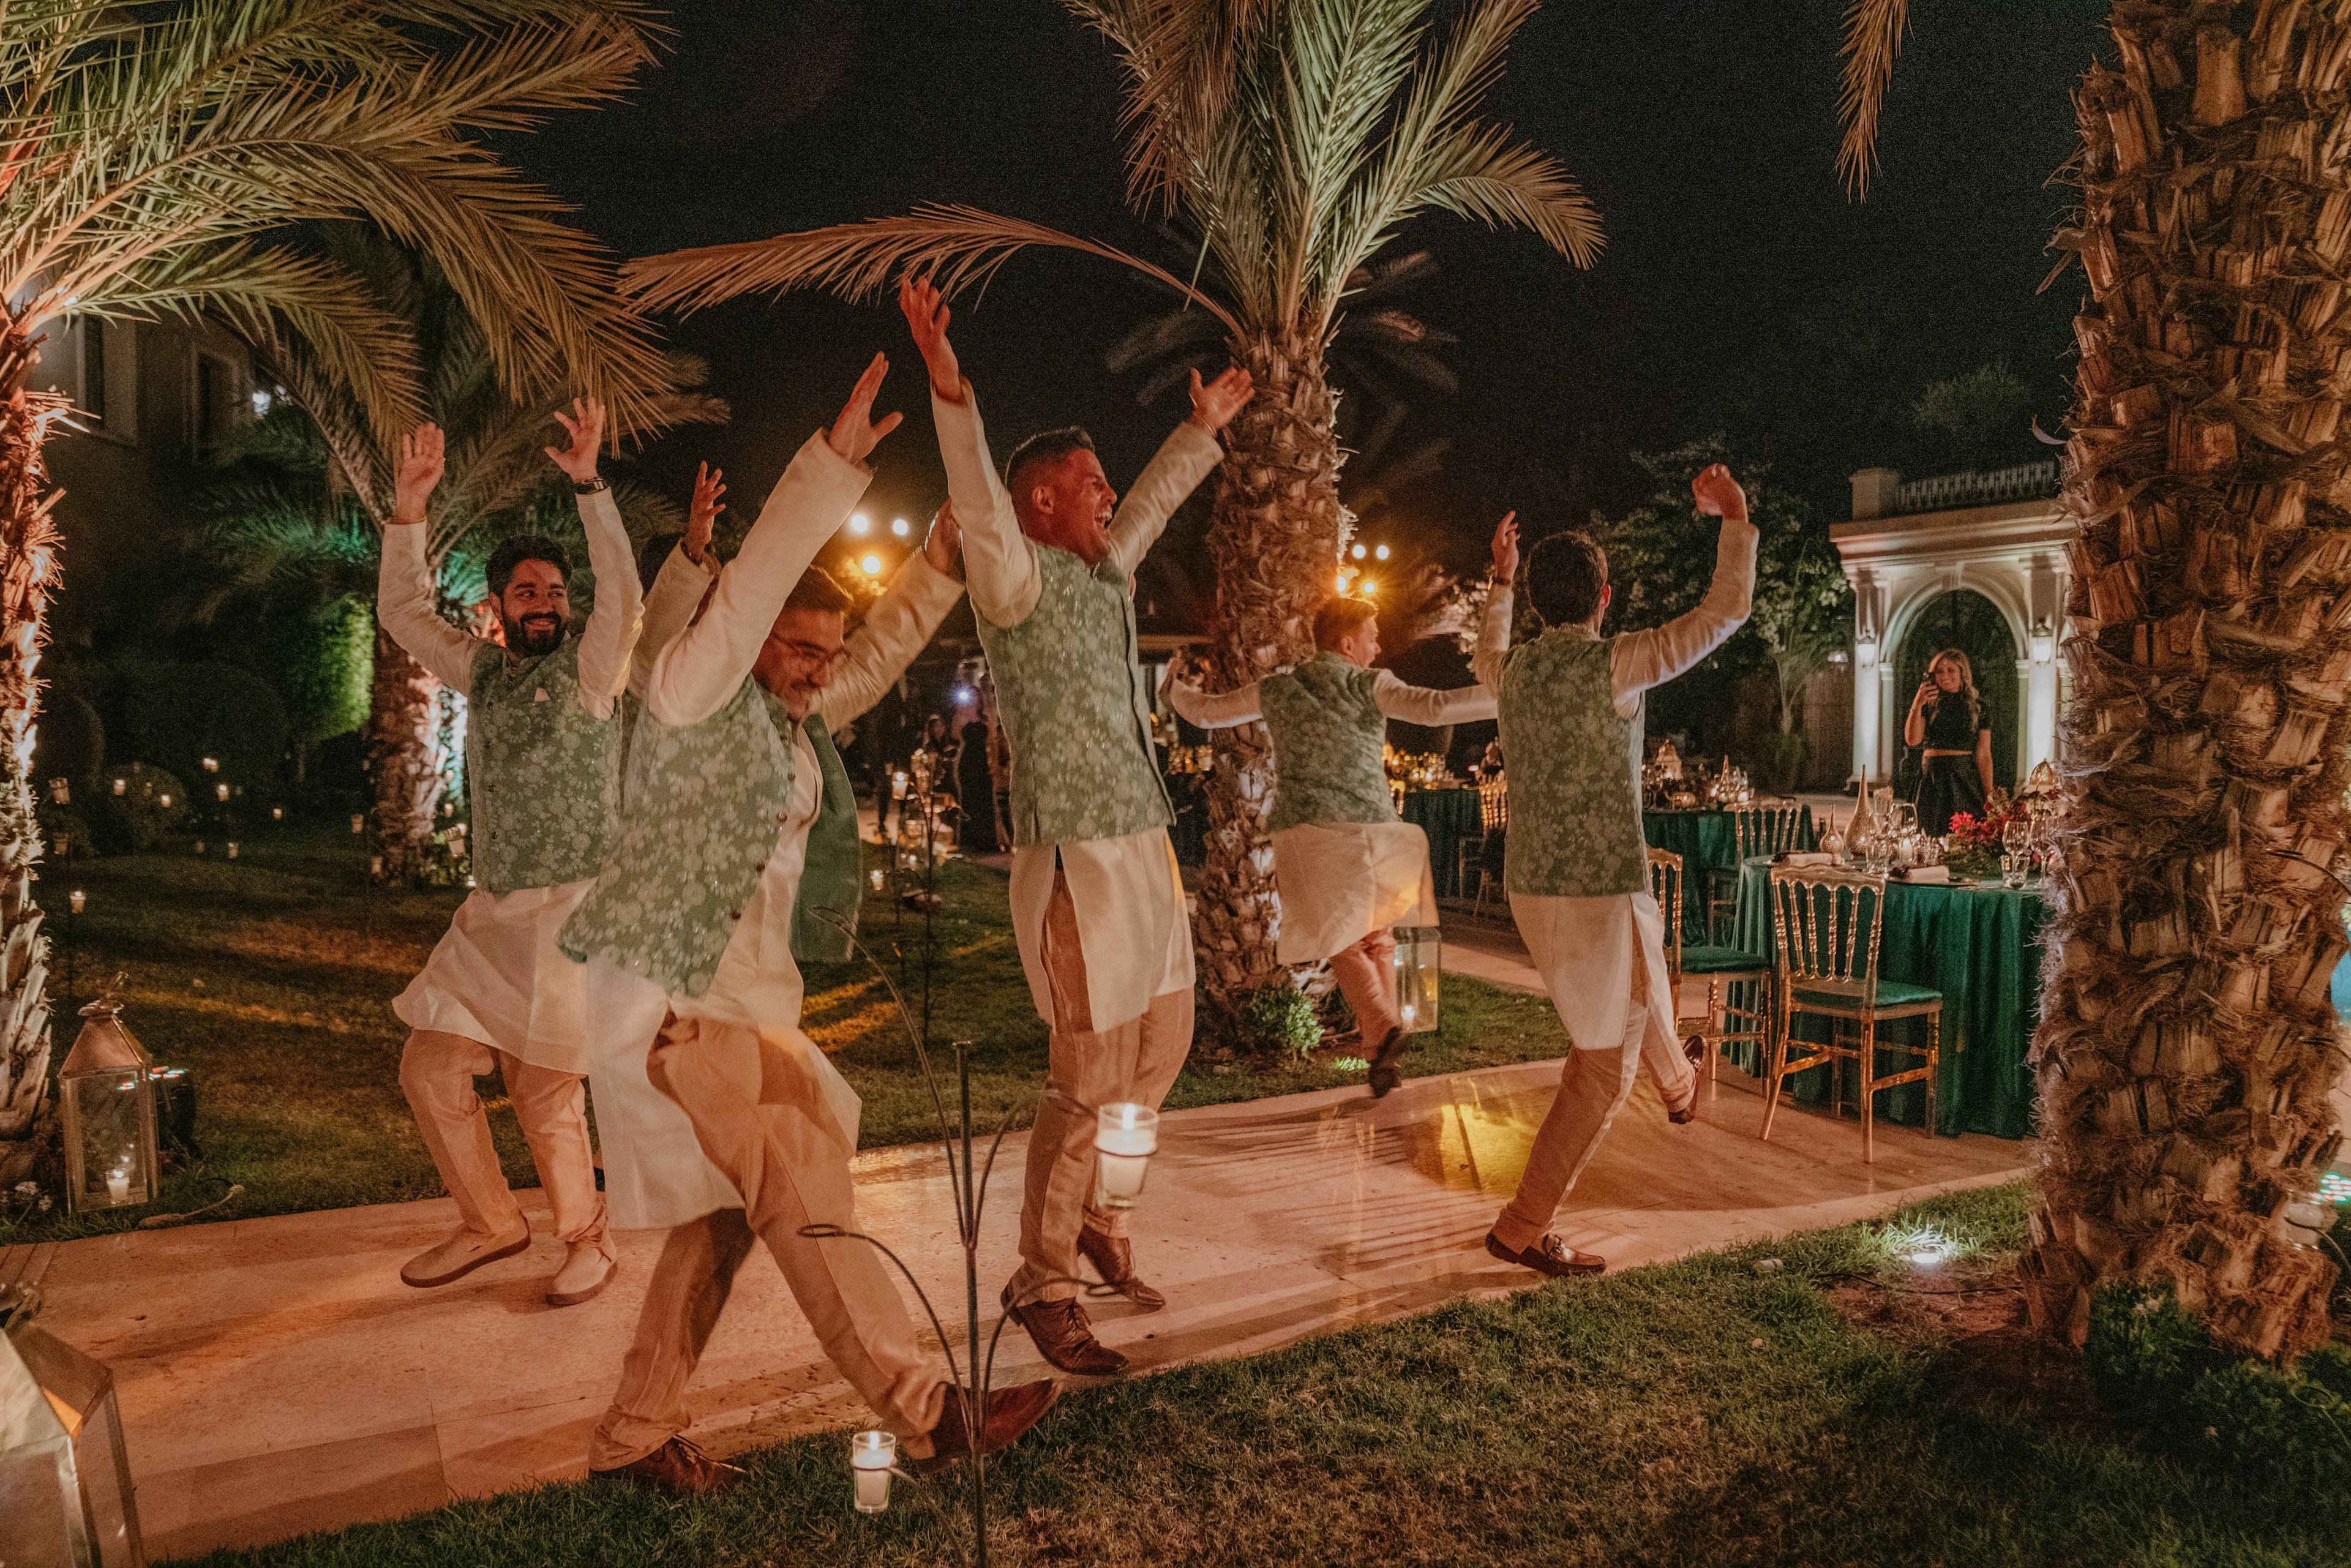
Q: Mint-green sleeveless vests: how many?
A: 5